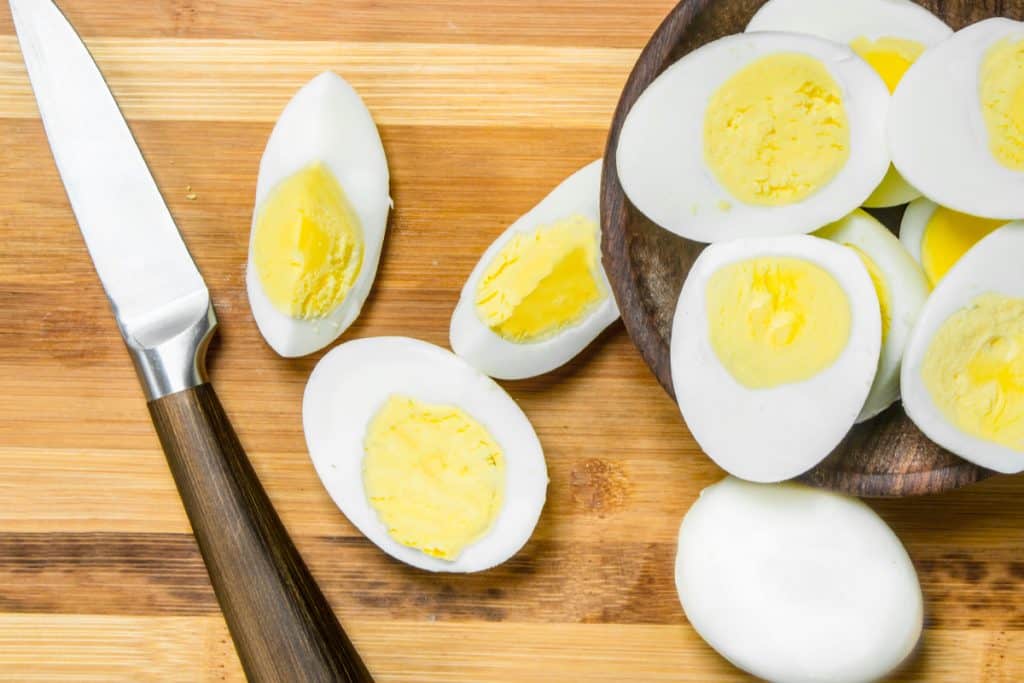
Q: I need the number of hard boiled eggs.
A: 11